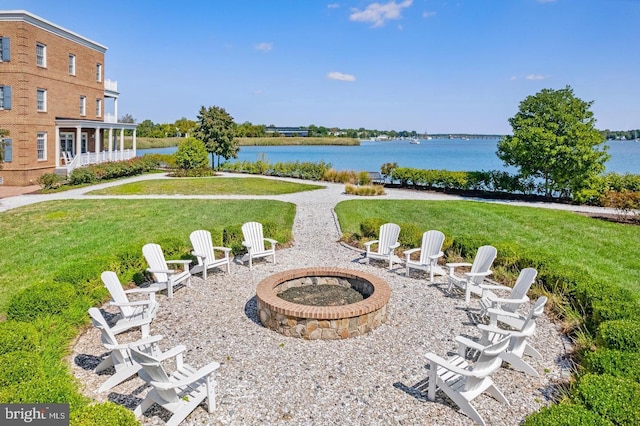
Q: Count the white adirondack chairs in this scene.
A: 12